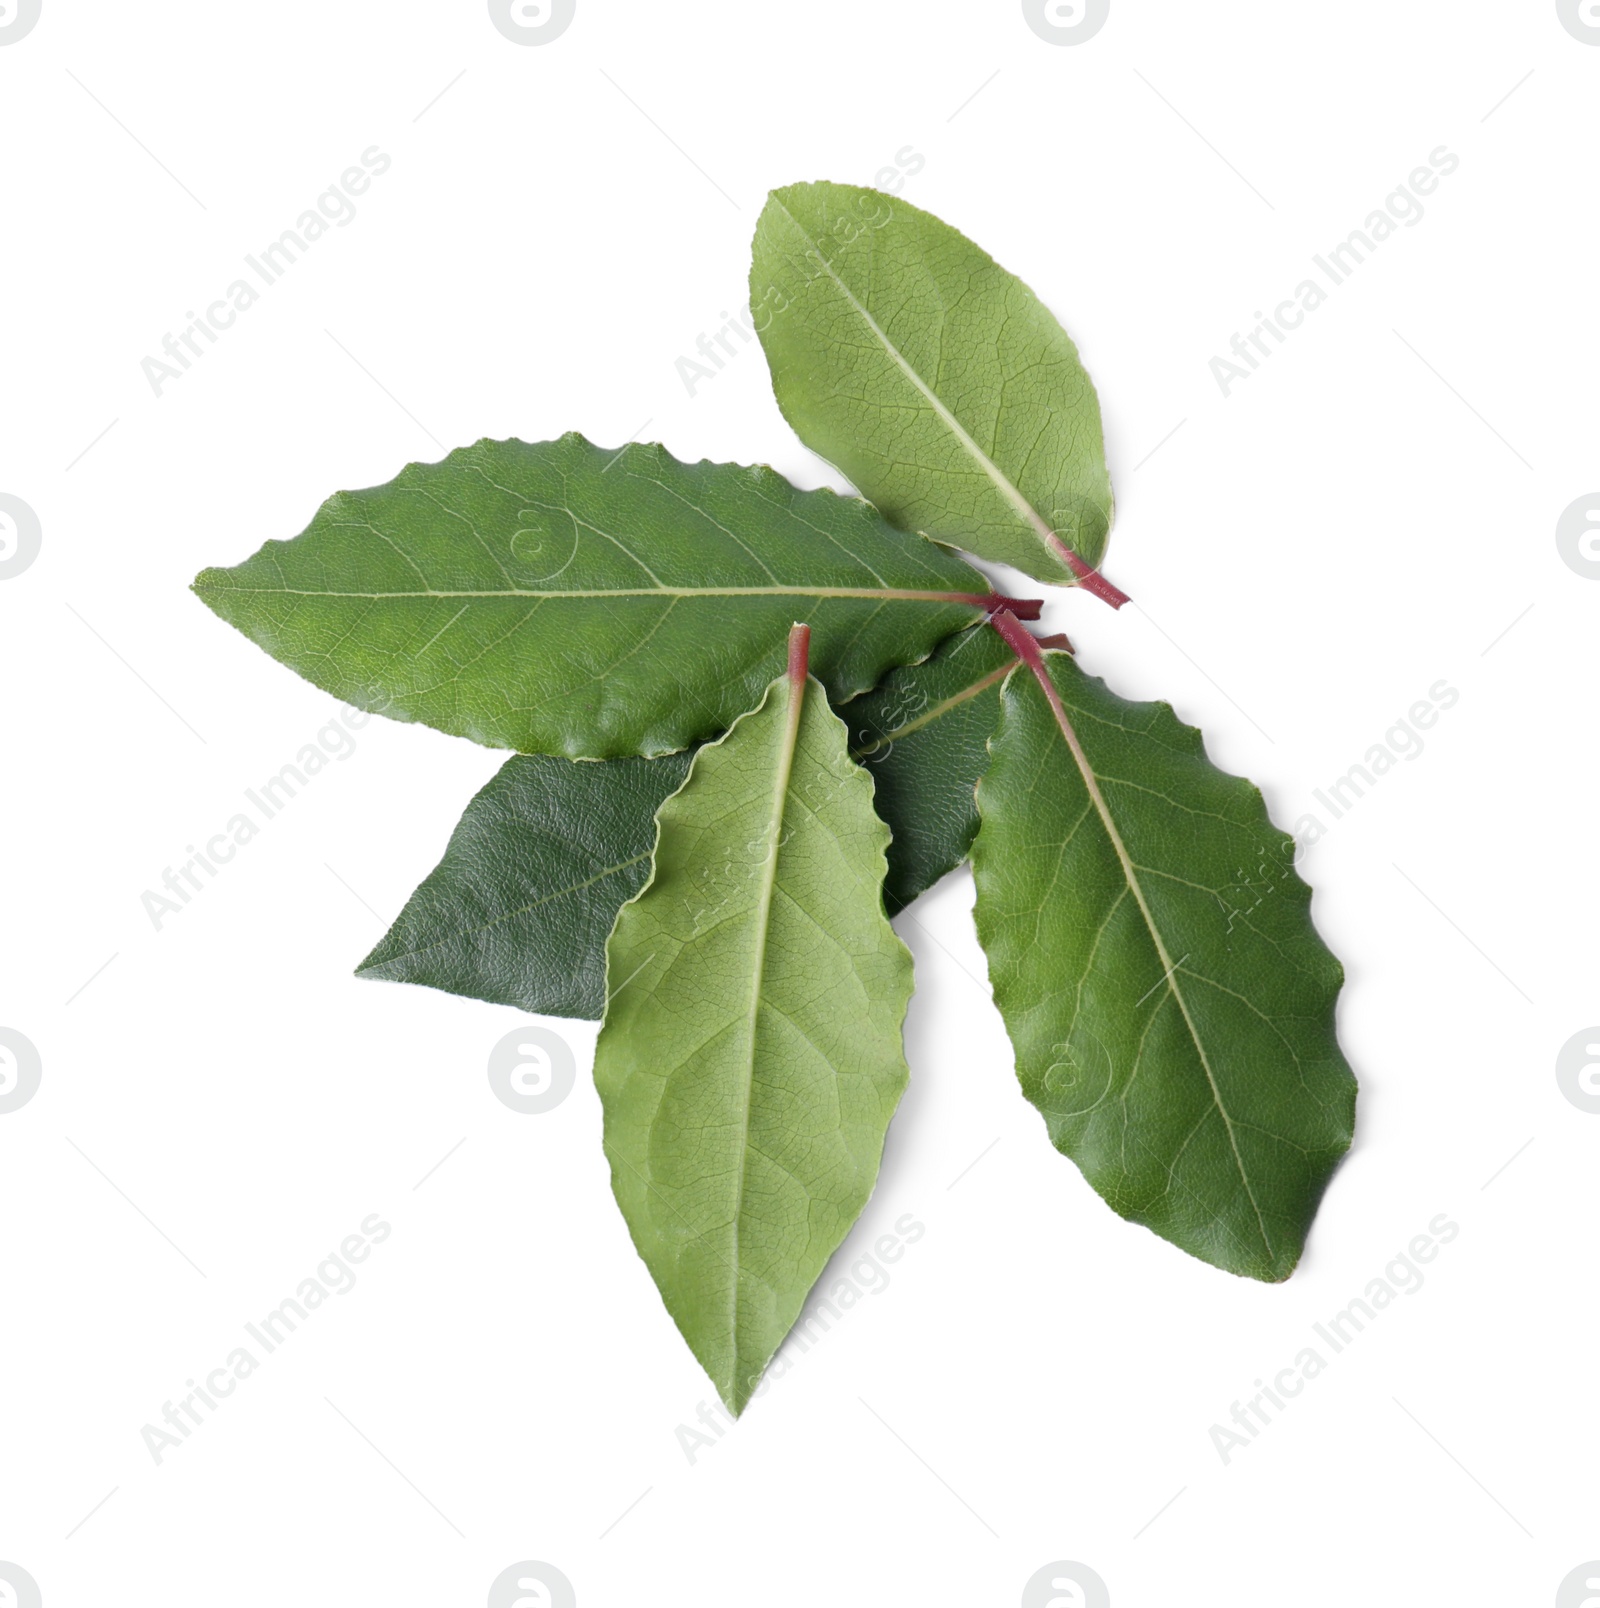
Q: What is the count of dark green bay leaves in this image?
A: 3